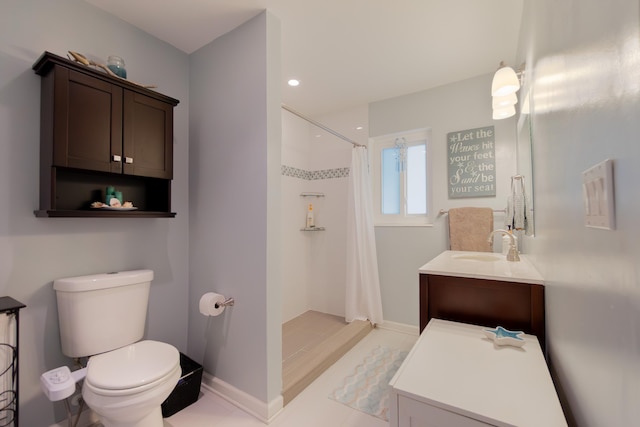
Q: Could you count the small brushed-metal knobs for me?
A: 2